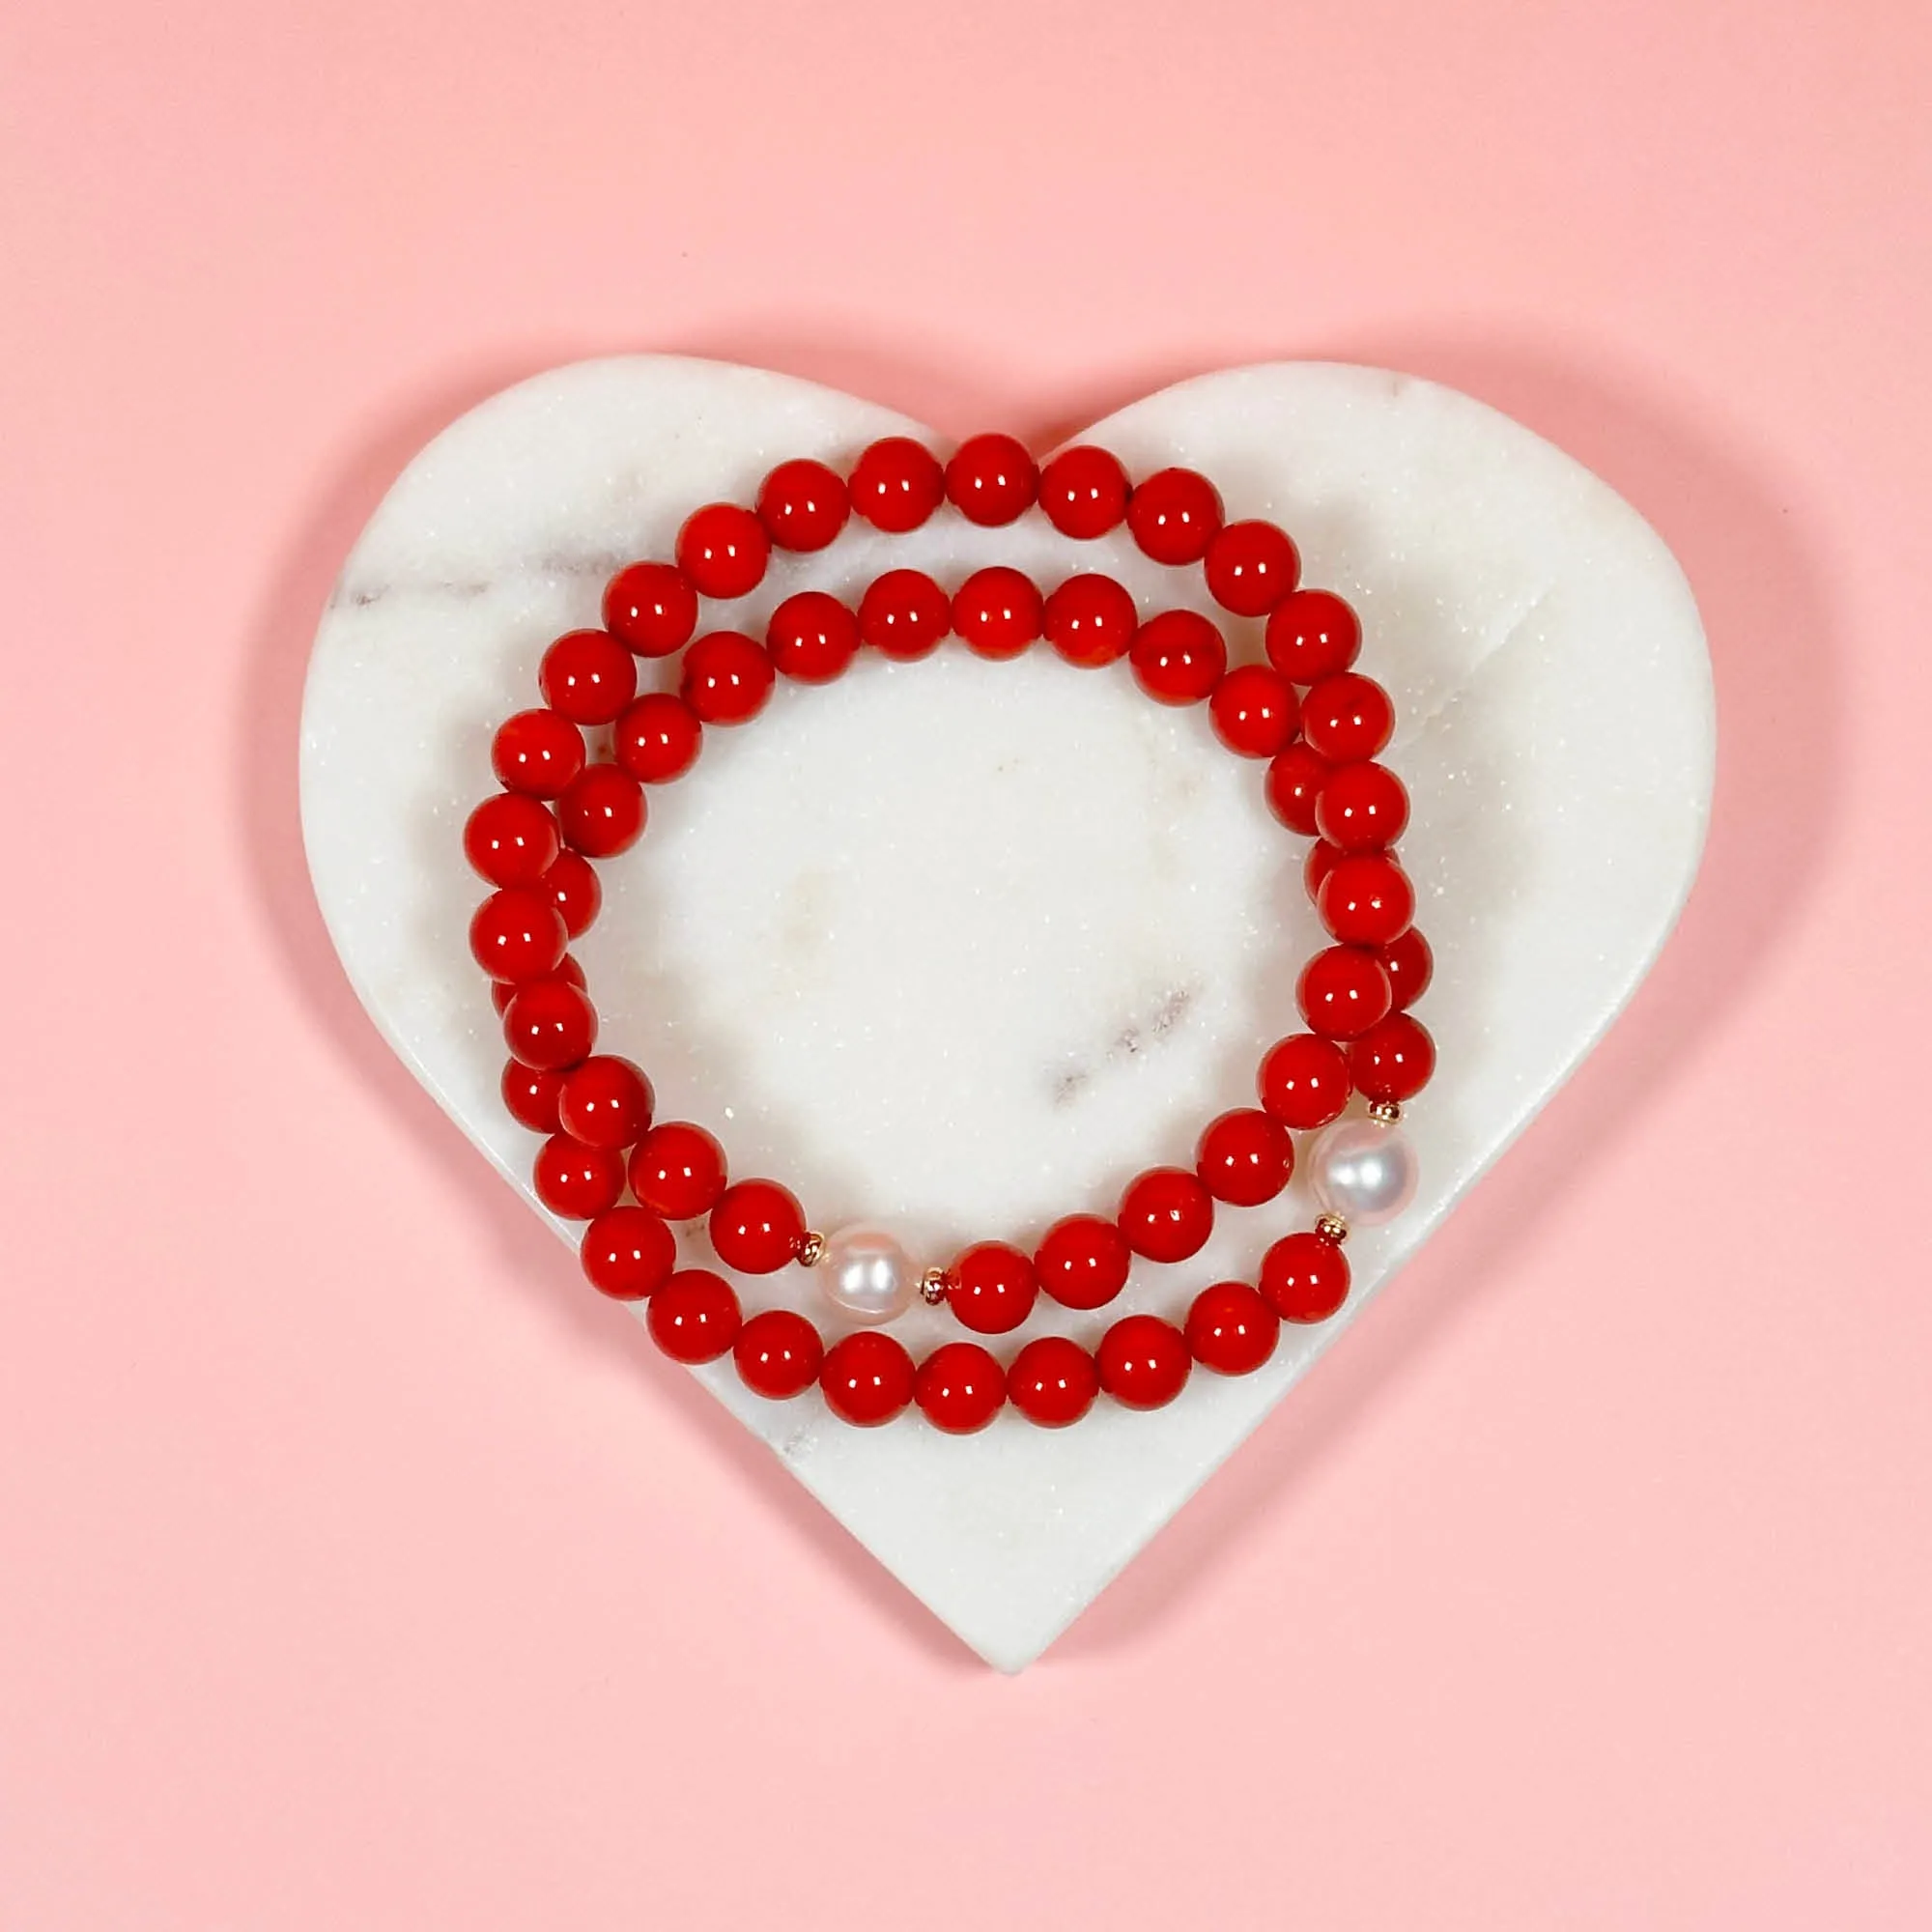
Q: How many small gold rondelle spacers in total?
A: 4